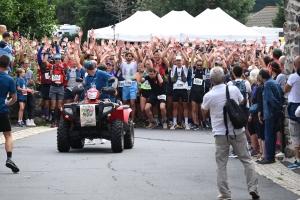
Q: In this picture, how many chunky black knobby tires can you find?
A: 4